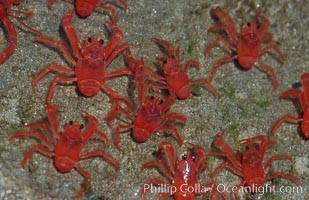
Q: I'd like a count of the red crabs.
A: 10